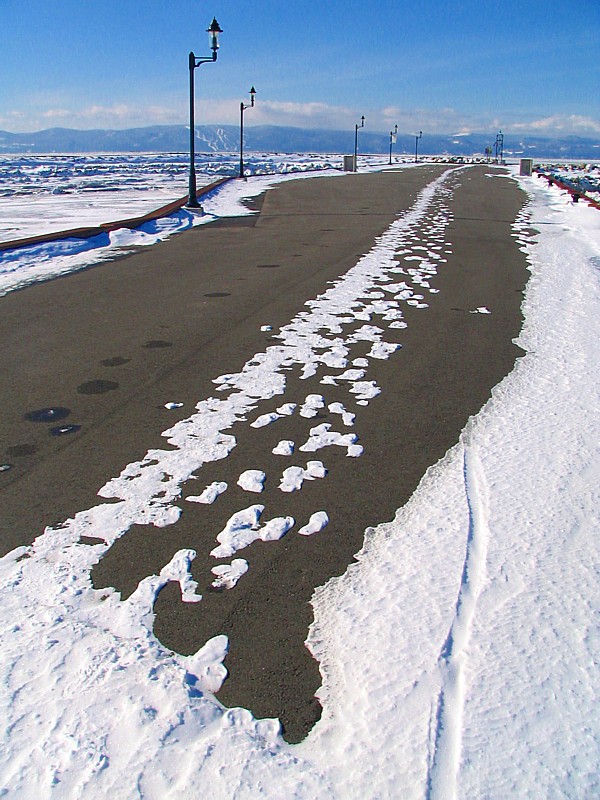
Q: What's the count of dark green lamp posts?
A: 5